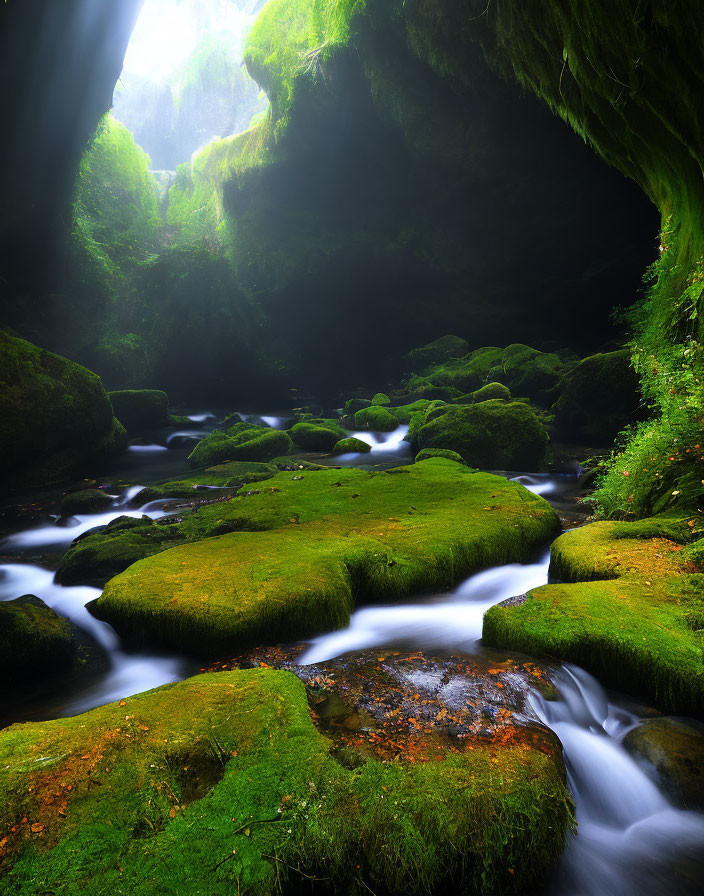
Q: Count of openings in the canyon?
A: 1